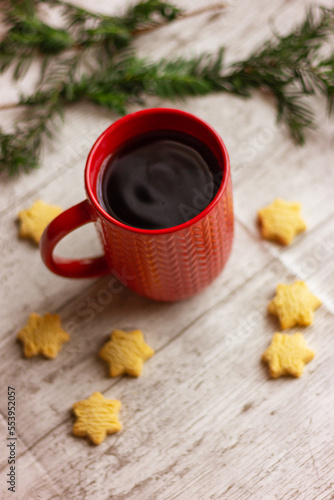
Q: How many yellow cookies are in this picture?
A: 7